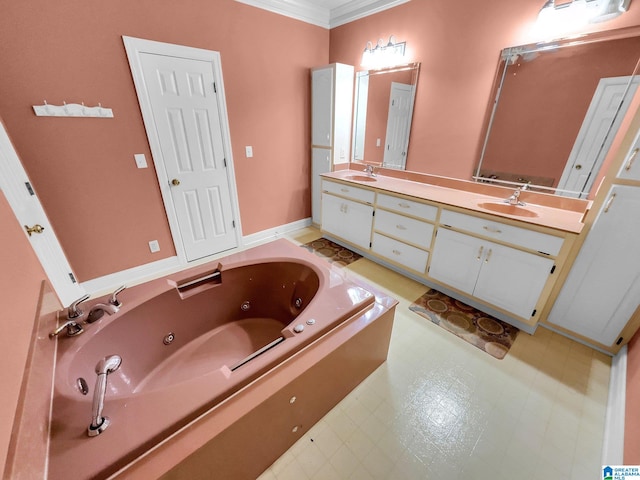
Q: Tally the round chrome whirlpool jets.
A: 3